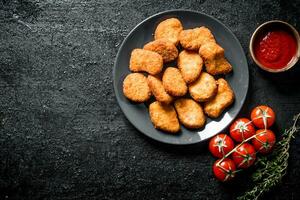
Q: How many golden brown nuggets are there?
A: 14